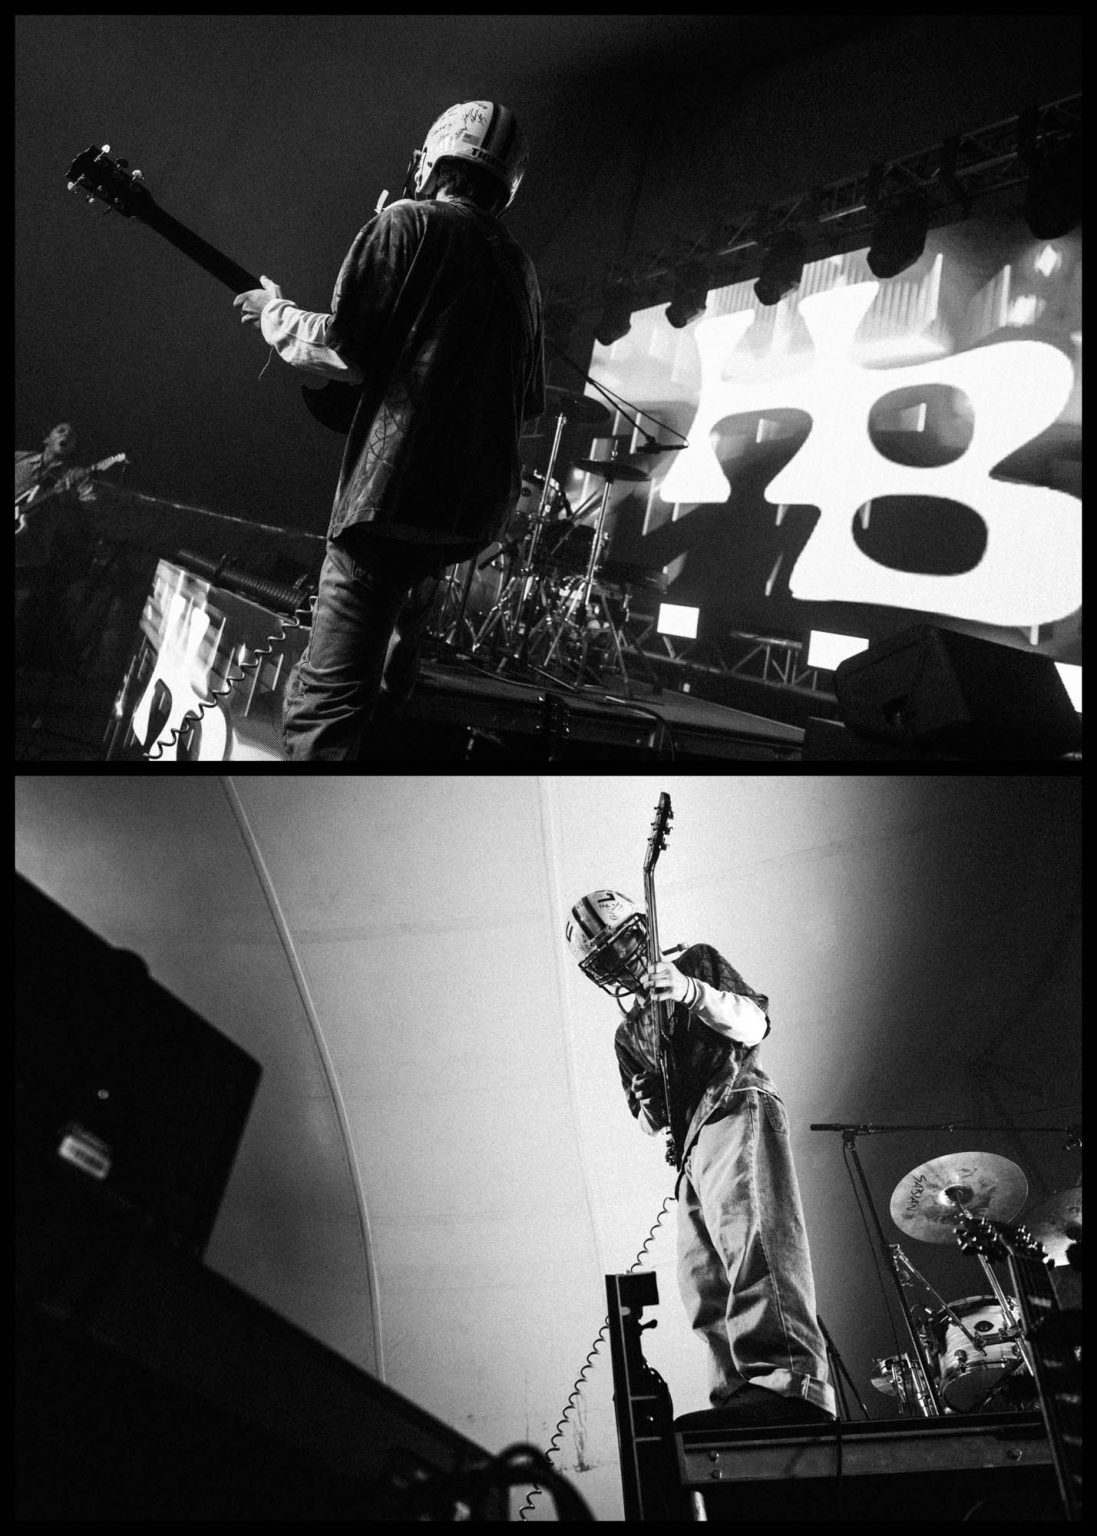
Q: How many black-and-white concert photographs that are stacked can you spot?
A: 2